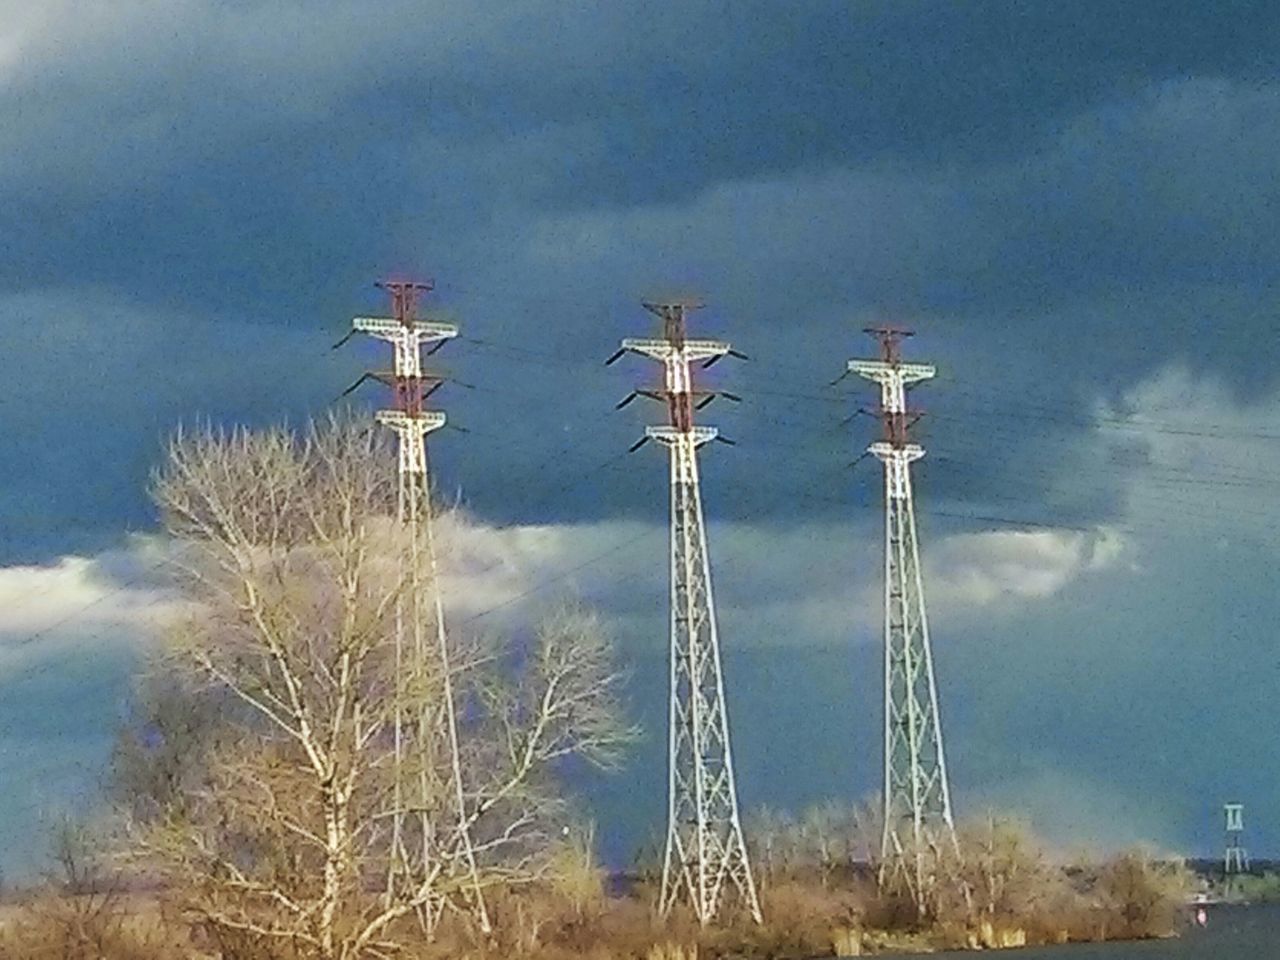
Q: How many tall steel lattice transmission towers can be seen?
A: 3